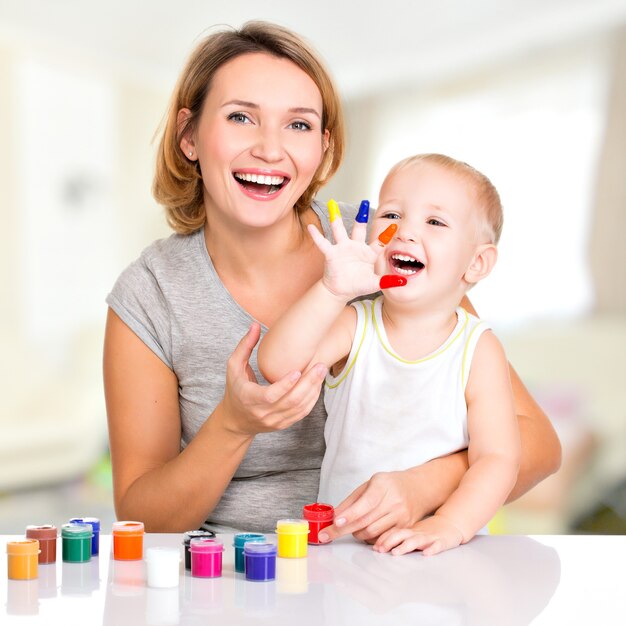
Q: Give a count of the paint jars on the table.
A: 12